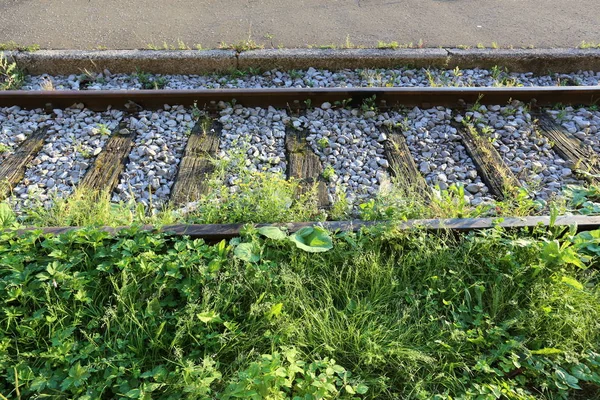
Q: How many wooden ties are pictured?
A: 7